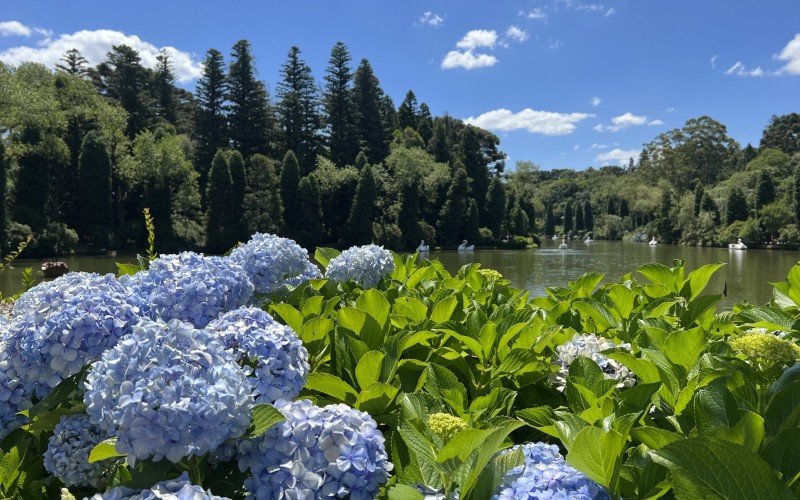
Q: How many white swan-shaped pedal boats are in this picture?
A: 7